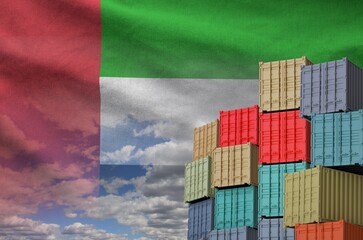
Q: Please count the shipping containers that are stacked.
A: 15